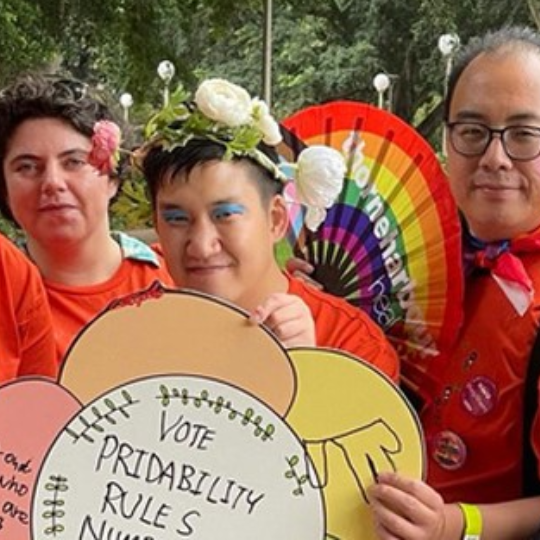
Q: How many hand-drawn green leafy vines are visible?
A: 4